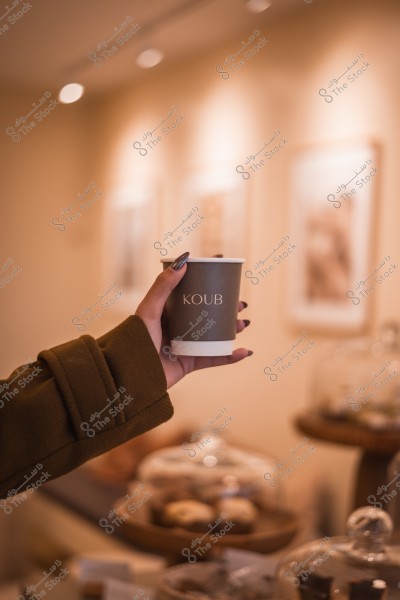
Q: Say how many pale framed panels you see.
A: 3